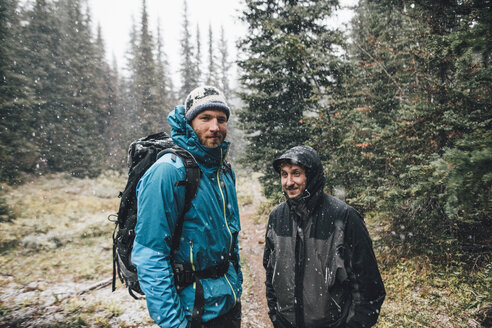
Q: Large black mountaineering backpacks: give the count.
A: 1